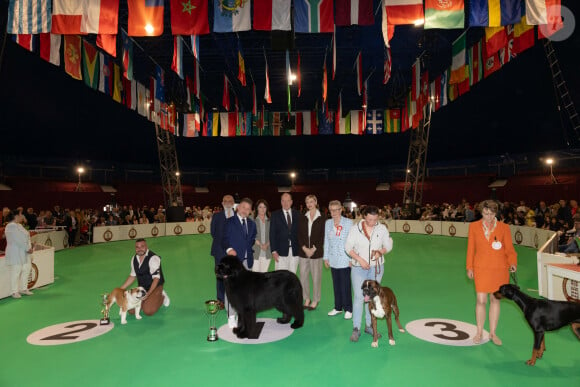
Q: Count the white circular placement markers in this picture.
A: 3